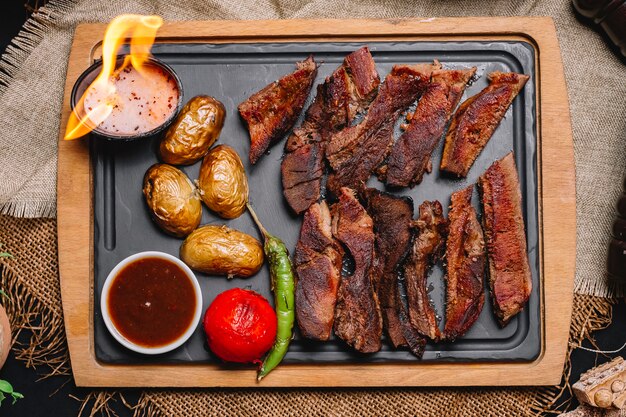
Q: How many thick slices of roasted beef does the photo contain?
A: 11